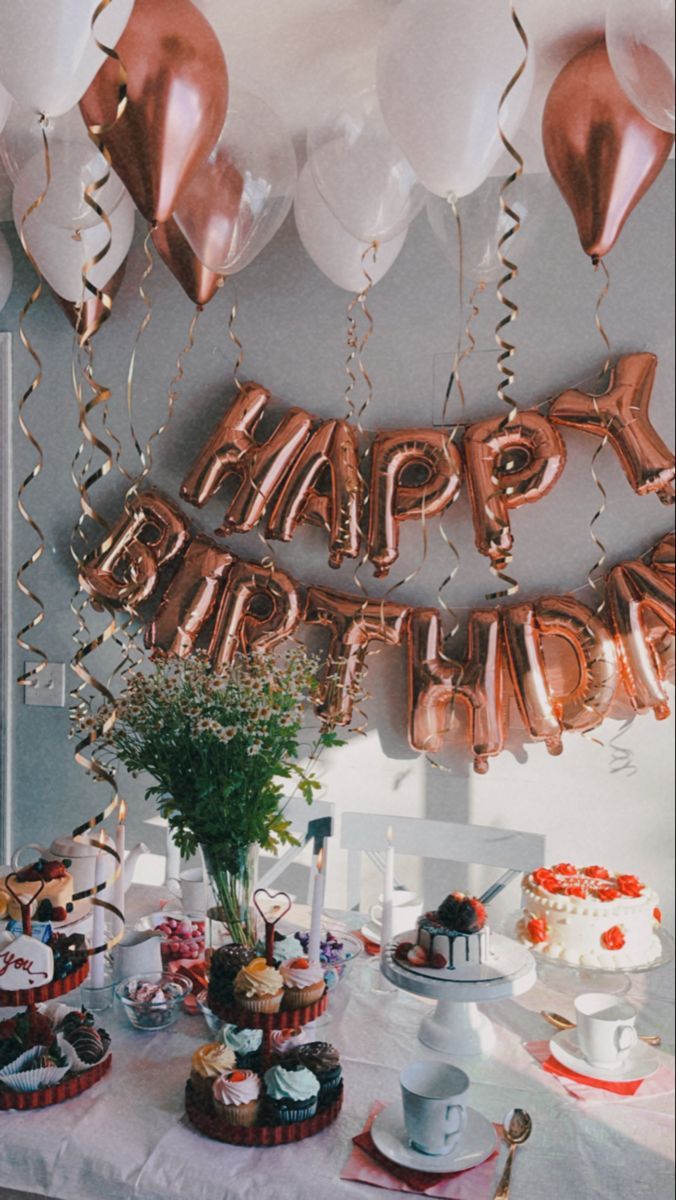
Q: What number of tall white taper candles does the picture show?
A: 4